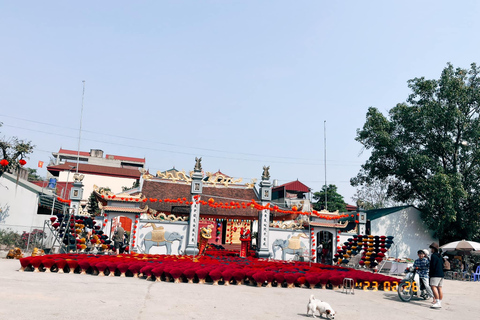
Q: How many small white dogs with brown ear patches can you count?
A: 1